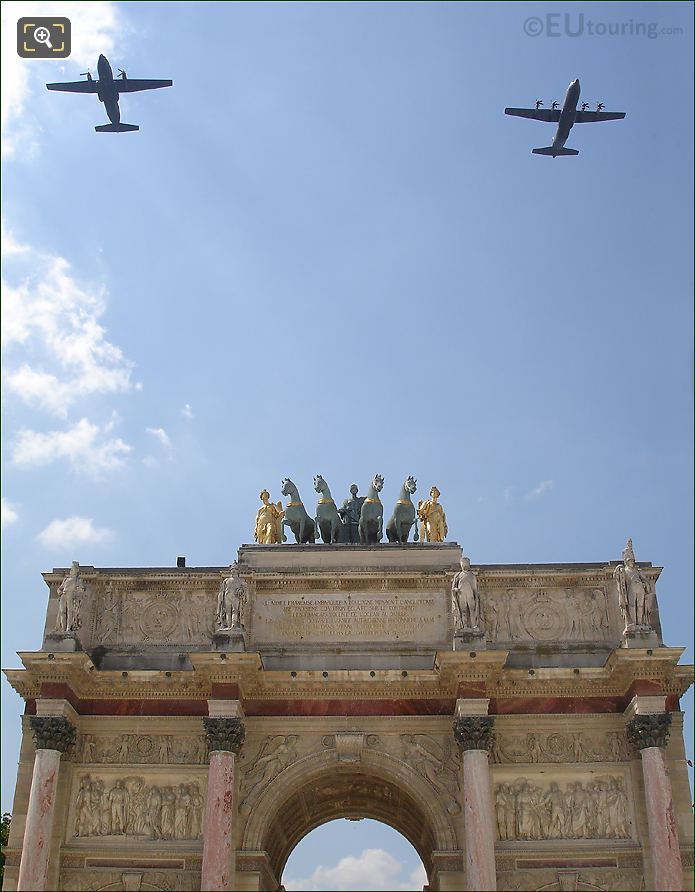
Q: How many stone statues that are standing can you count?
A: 4